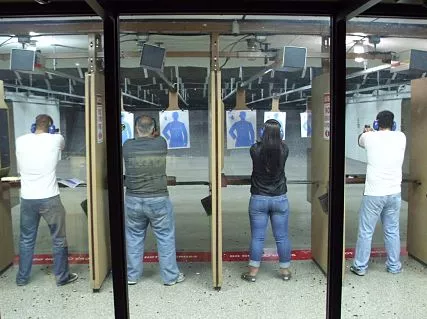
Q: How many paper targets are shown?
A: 5